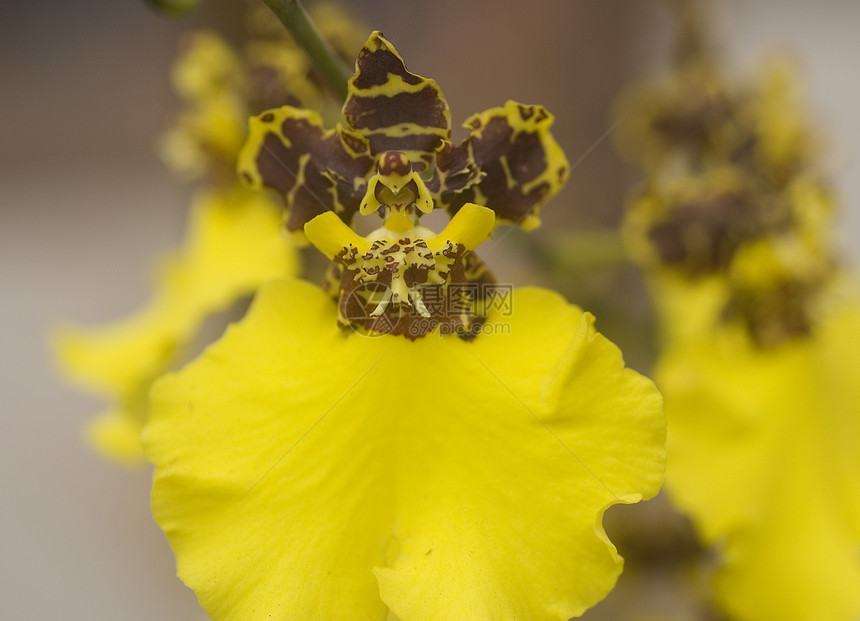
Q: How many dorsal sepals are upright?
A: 1